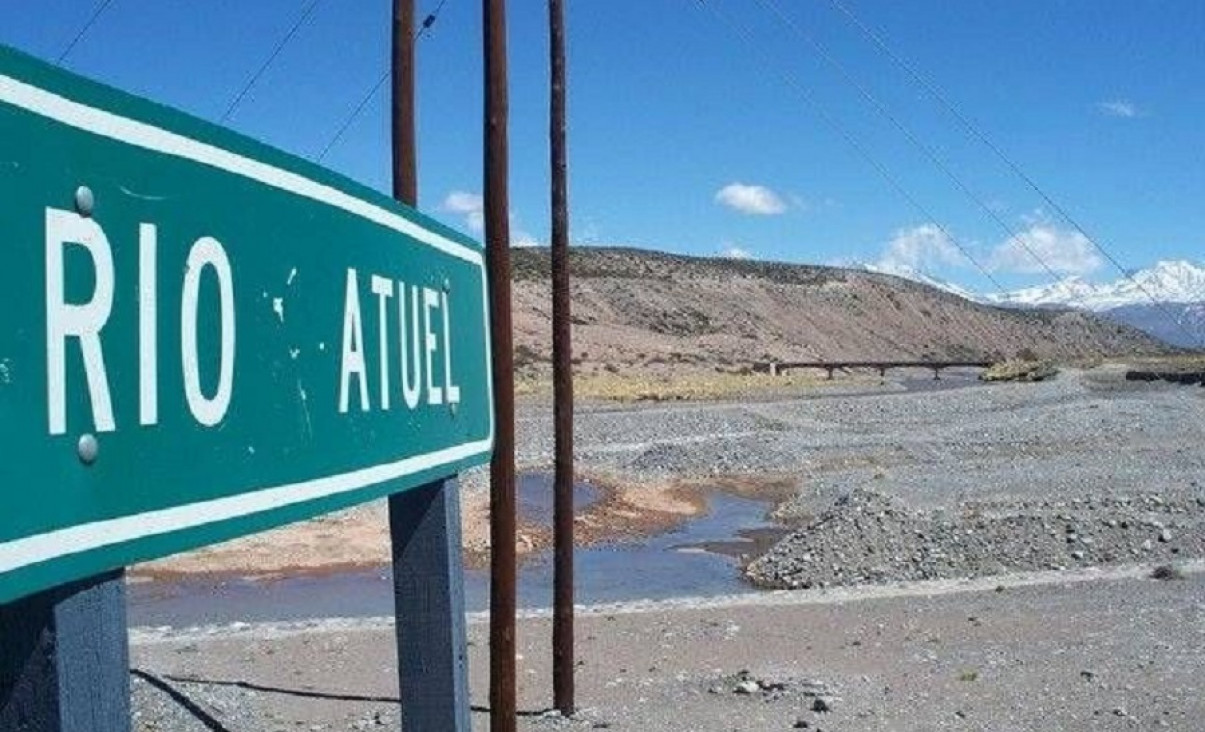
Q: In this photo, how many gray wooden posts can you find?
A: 2